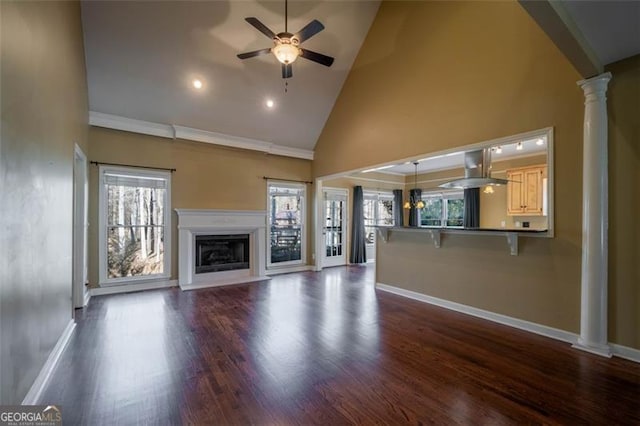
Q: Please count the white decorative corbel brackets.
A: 3